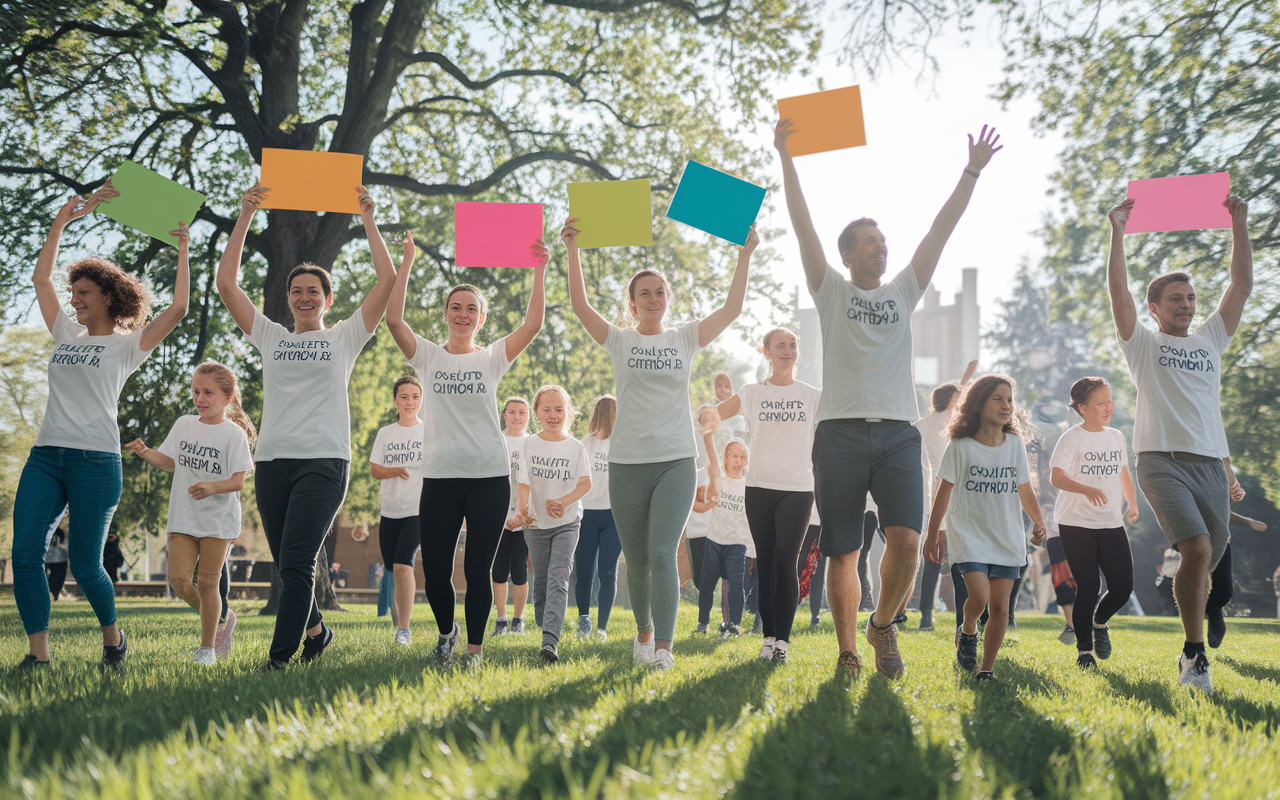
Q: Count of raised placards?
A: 7